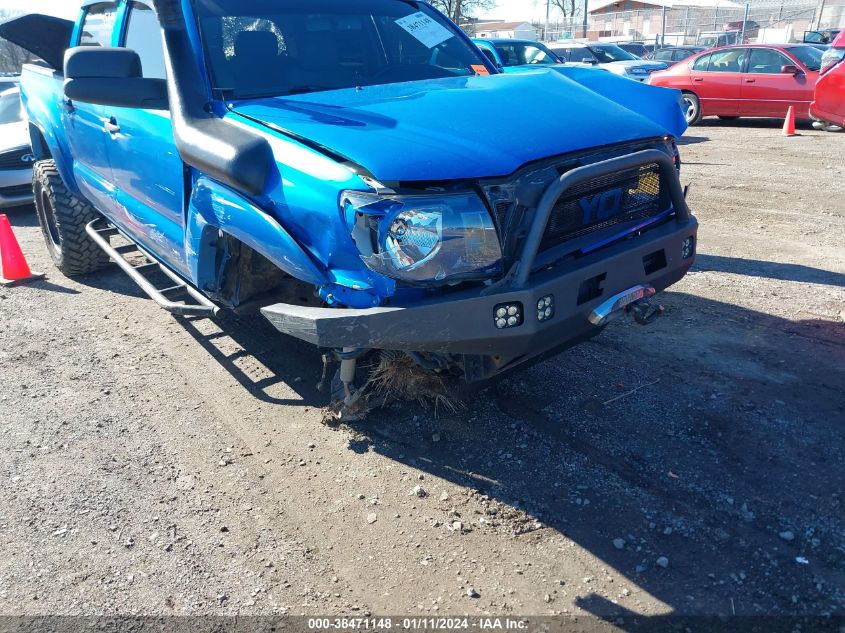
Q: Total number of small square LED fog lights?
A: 3